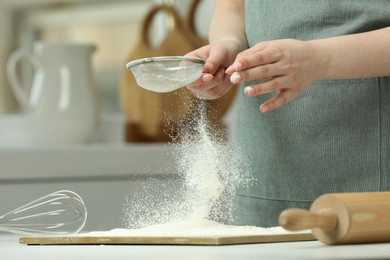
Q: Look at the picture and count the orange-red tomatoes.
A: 0